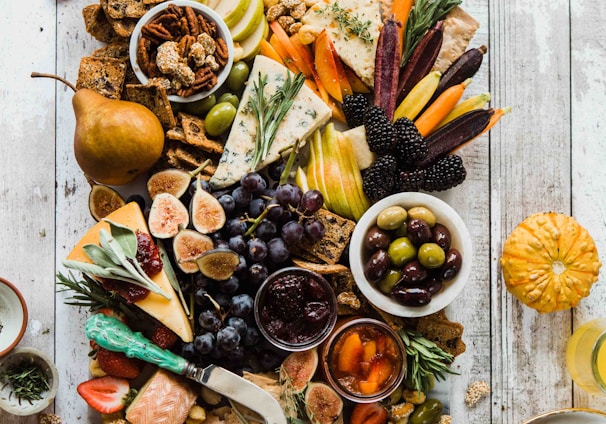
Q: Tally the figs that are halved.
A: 8